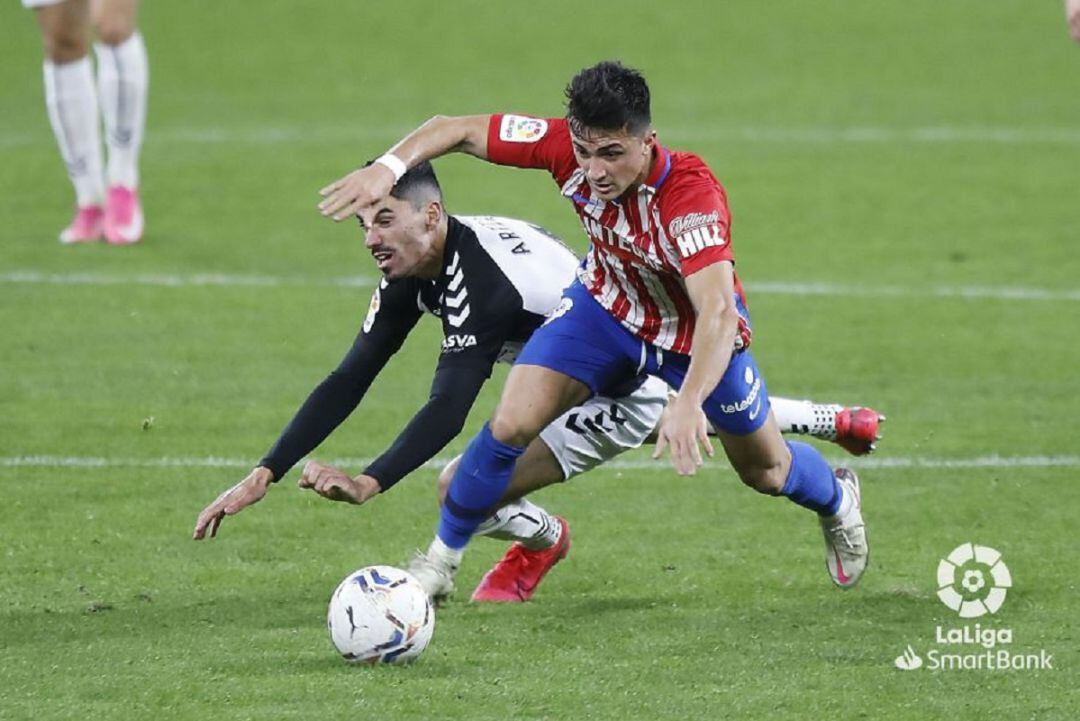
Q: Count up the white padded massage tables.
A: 0